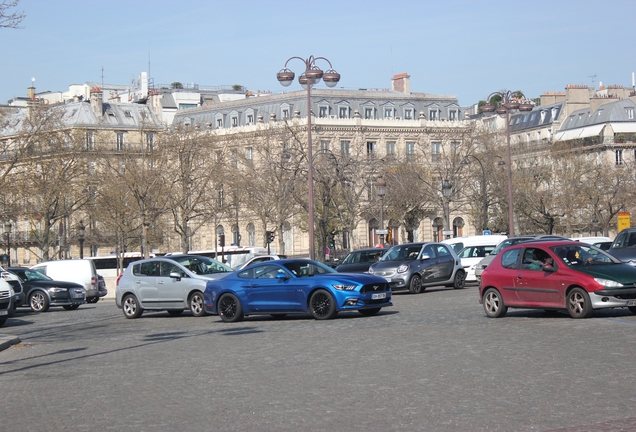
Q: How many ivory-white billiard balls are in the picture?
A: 0